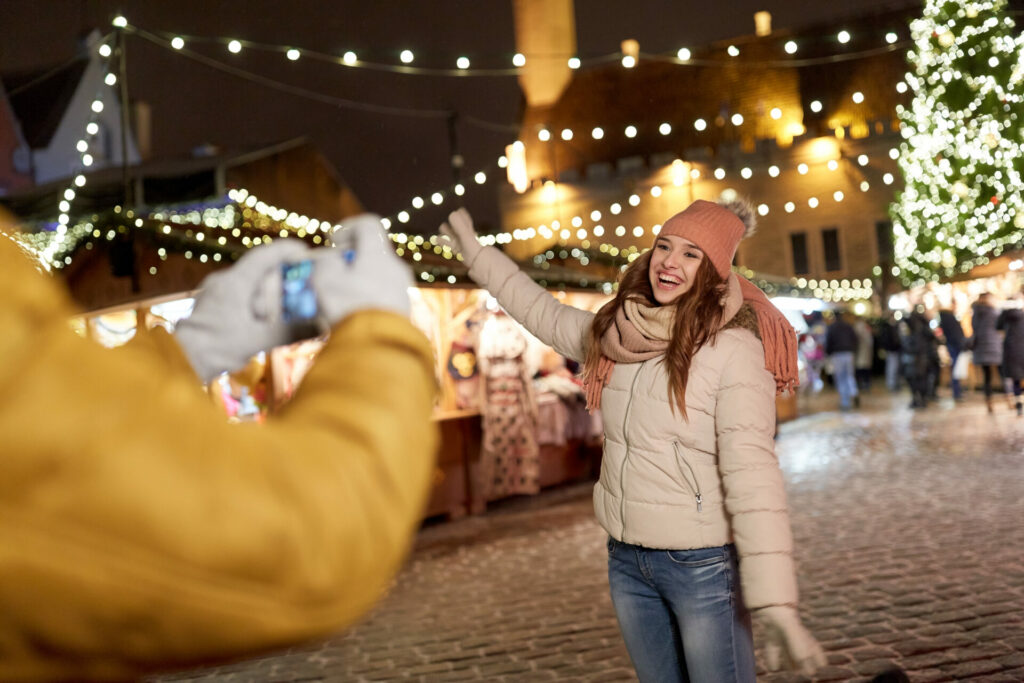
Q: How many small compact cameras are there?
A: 1